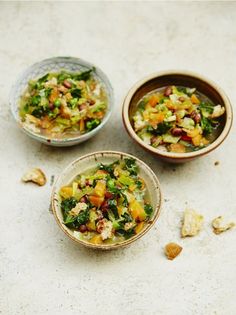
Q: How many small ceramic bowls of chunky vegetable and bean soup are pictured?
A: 3